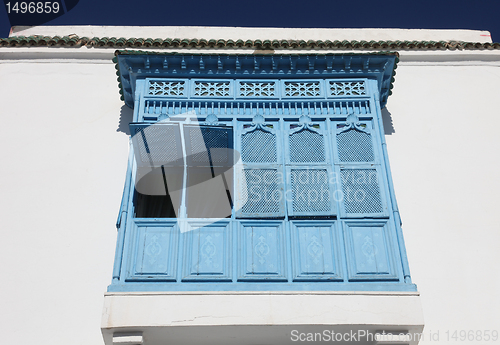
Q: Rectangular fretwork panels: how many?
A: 5